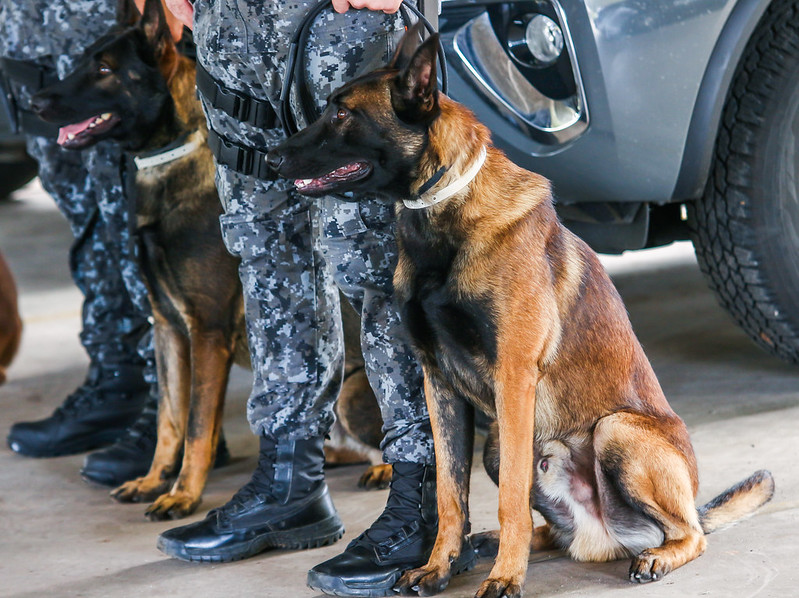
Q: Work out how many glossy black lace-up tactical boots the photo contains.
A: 4